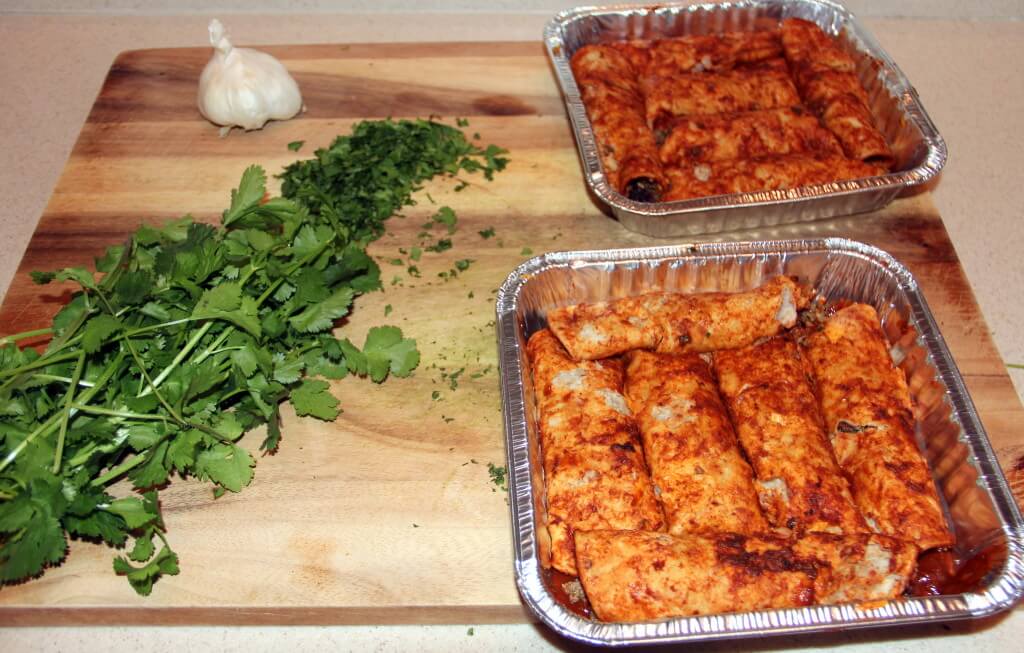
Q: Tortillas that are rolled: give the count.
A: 12